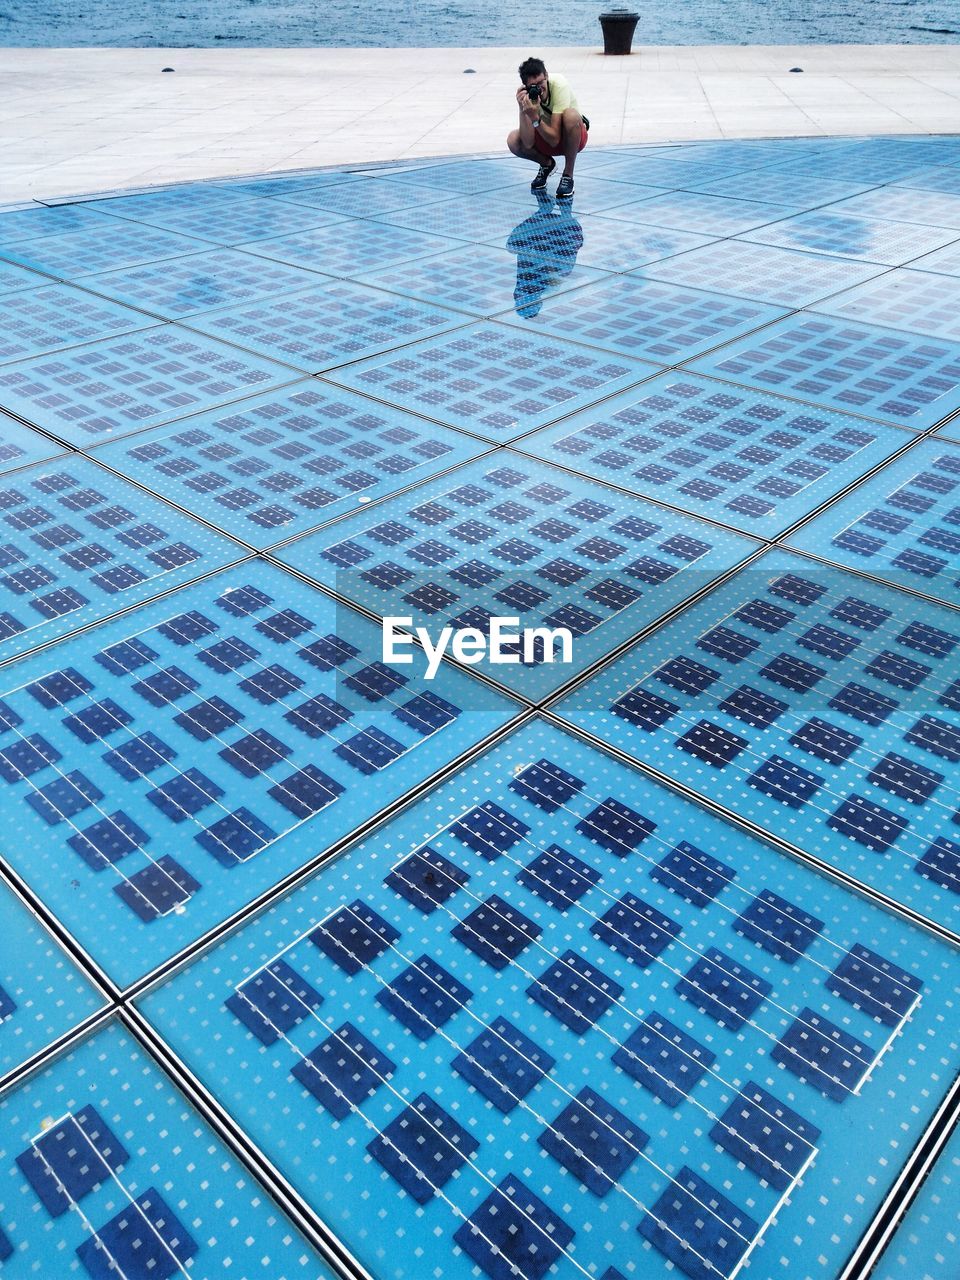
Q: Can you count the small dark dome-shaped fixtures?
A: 3